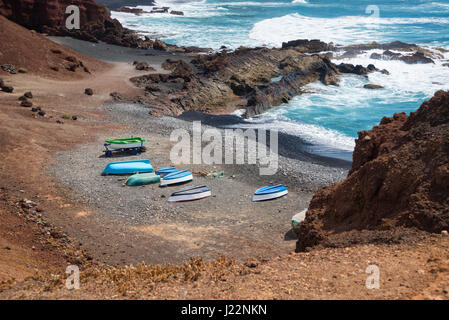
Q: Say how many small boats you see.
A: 8